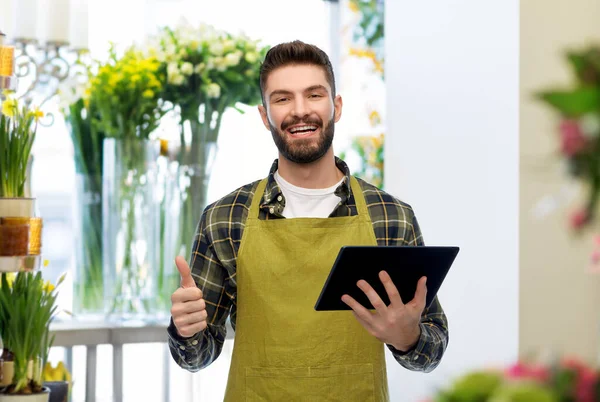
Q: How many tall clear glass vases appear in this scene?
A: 3